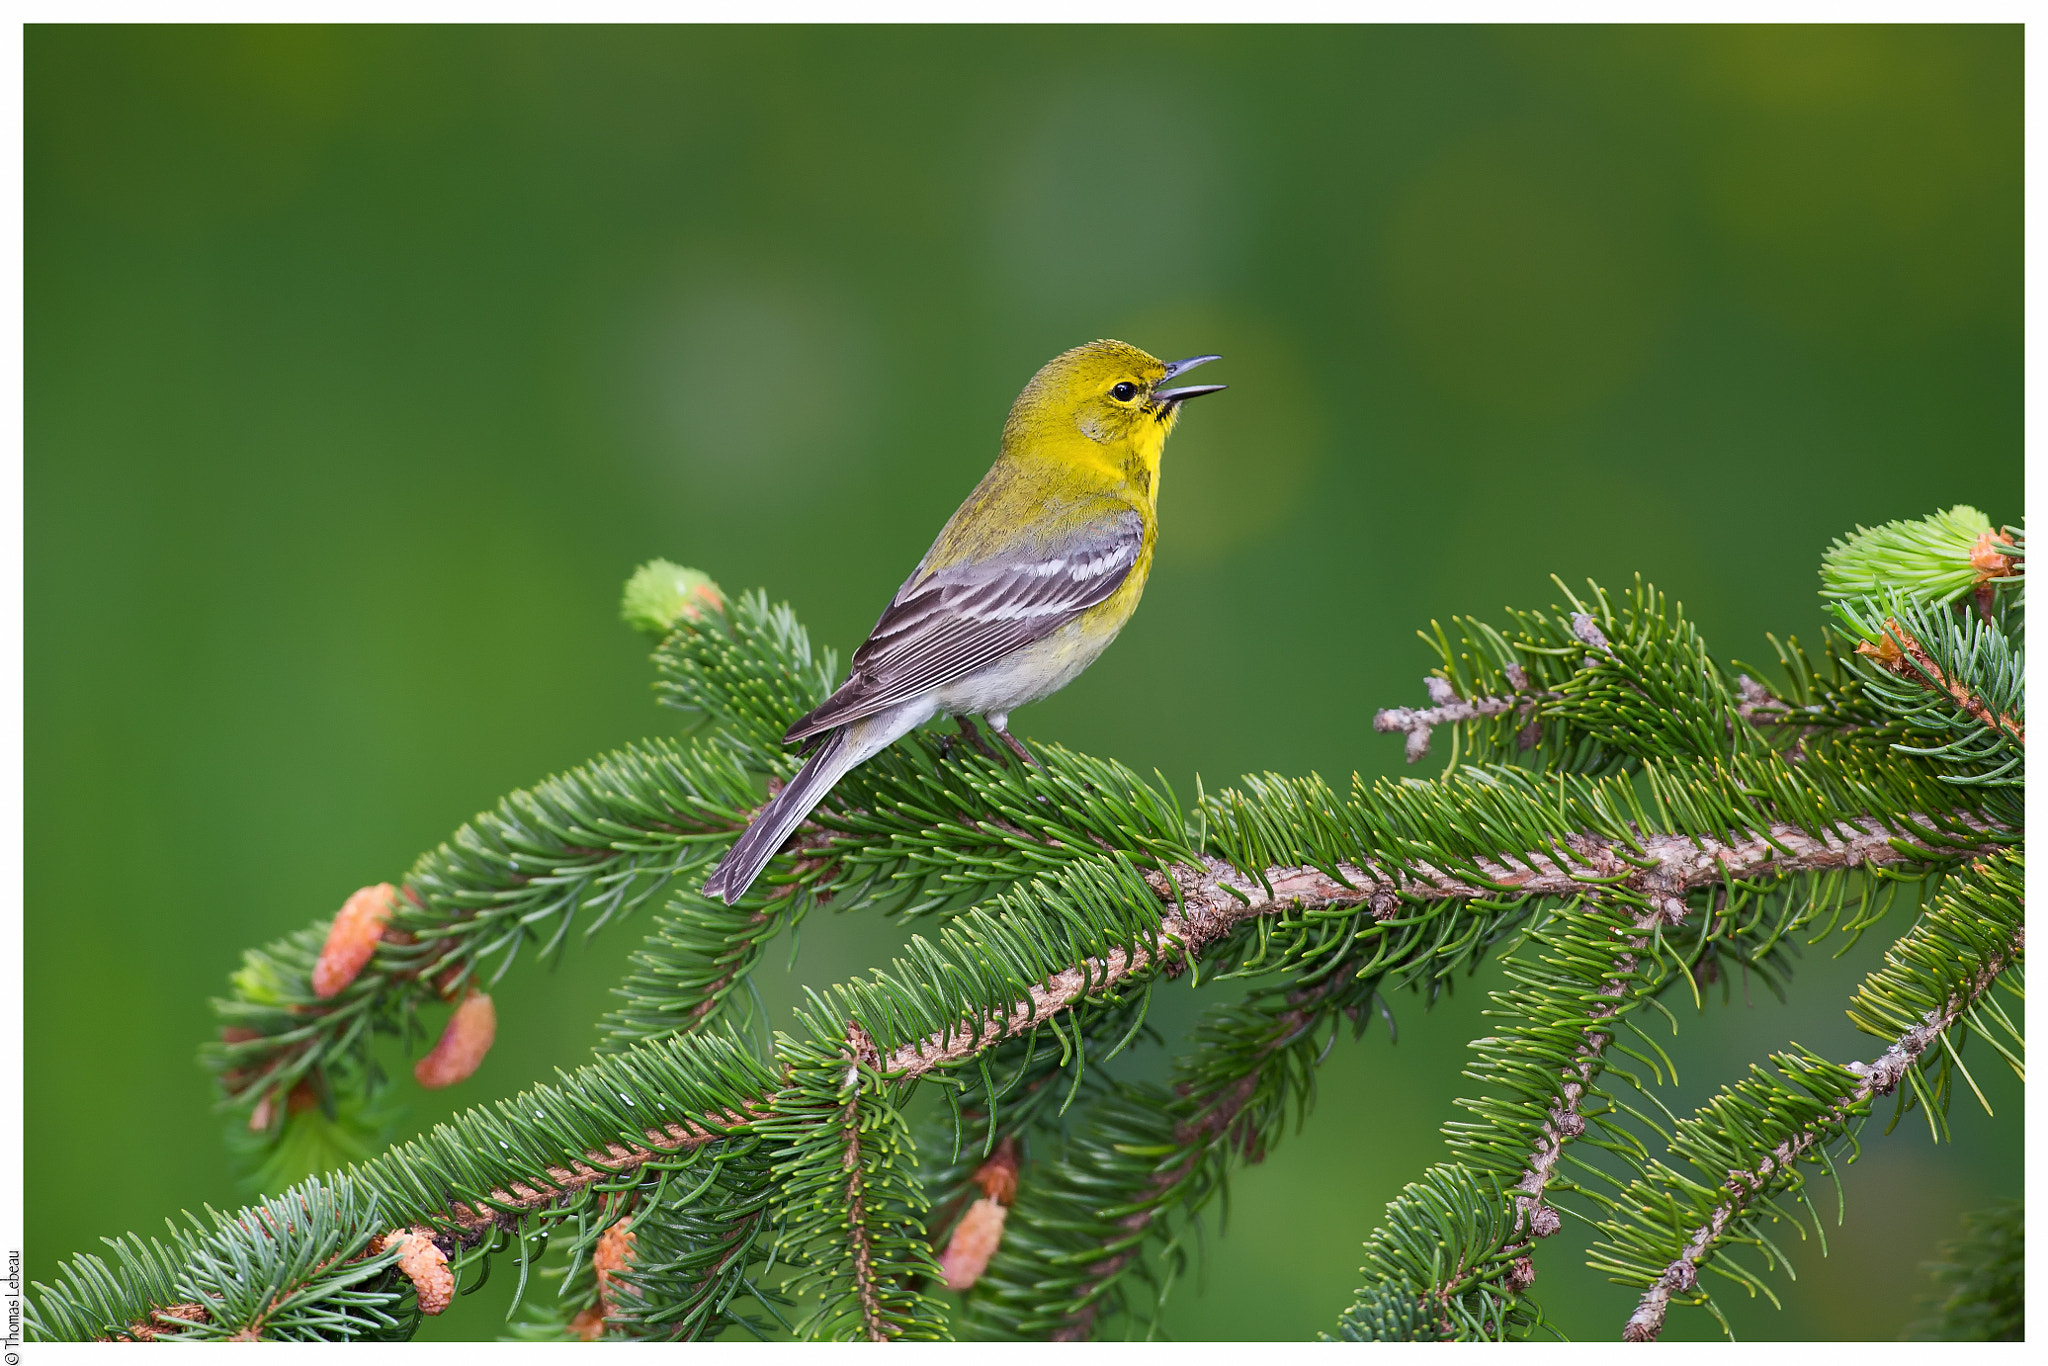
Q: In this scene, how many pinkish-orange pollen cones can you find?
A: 5